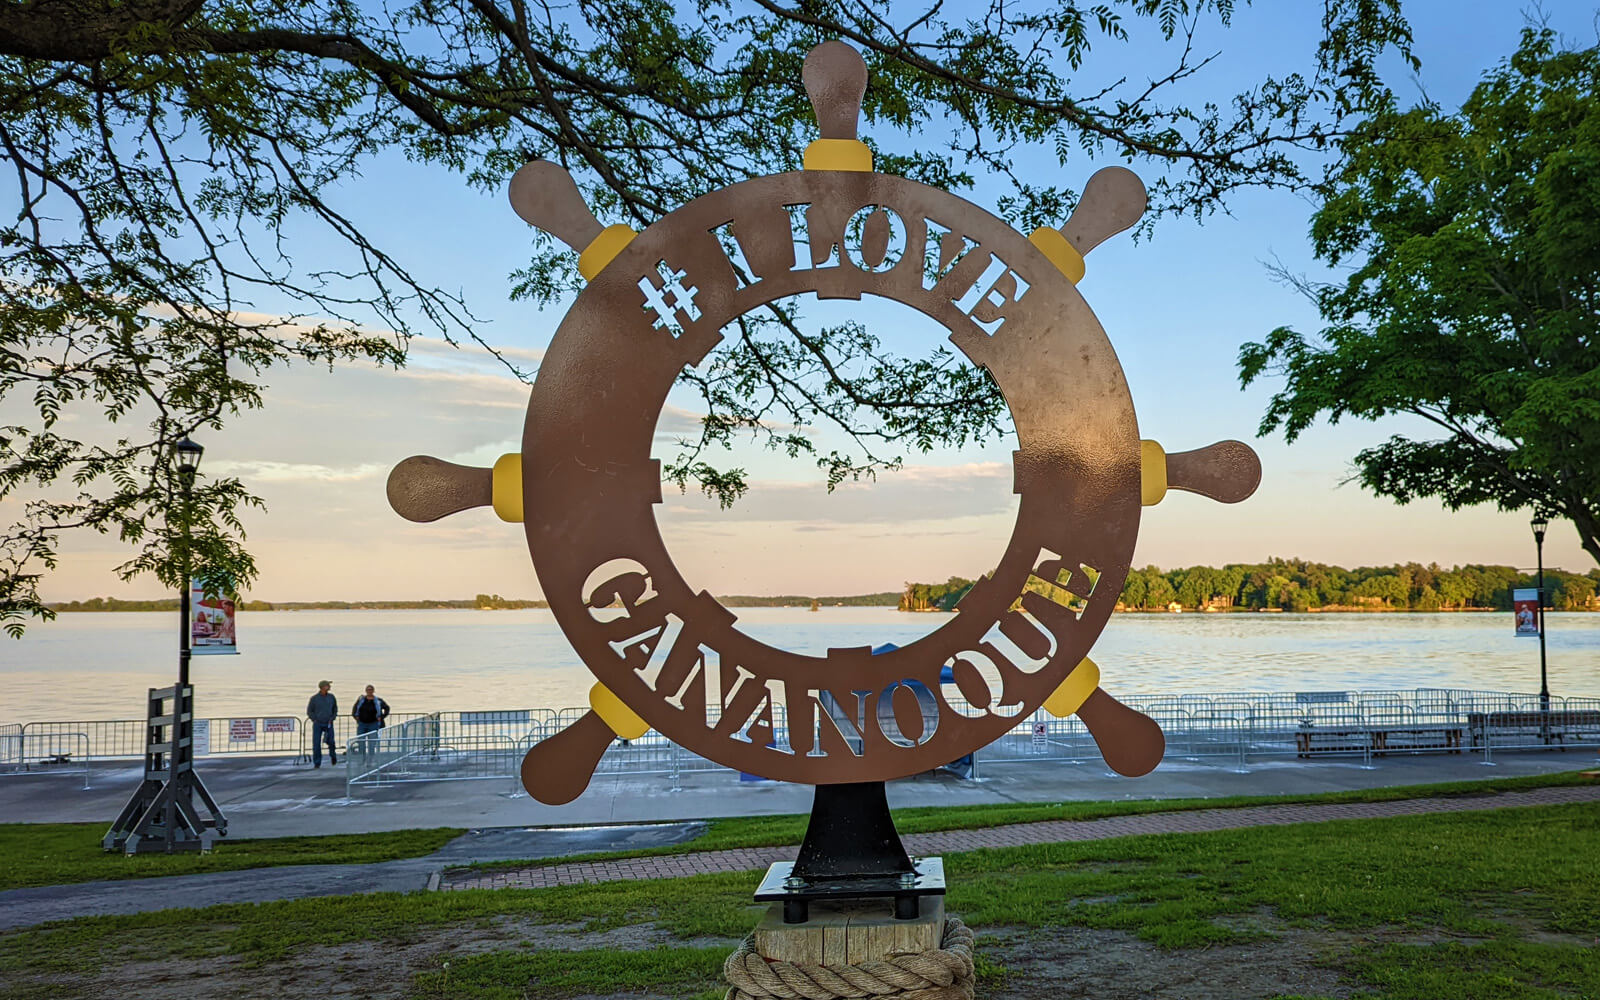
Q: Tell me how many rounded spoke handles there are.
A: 7